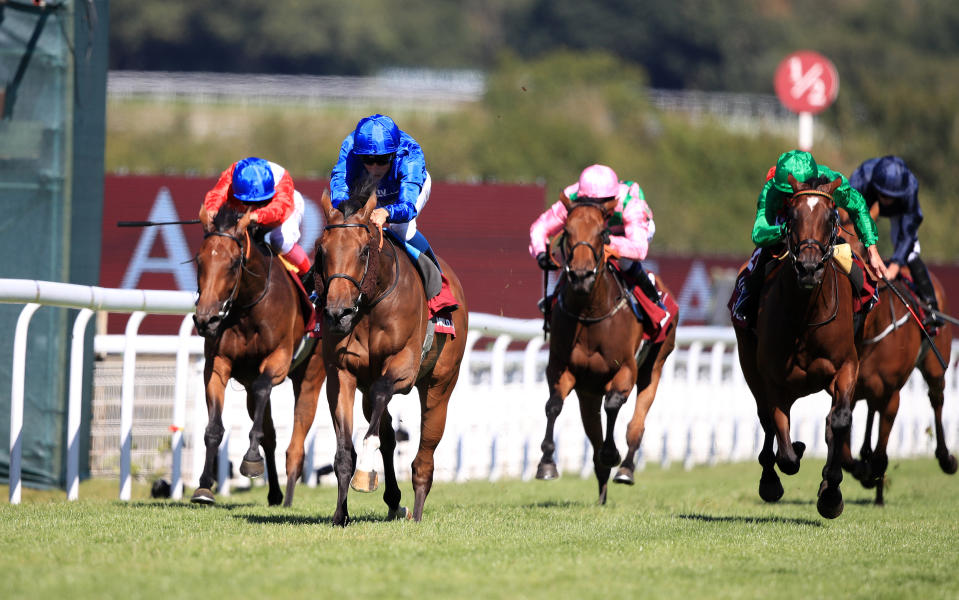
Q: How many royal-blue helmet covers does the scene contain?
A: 2